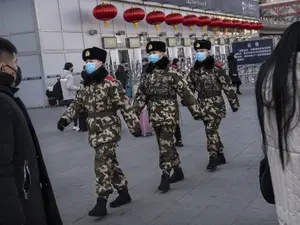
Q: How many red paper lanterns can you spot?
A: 12